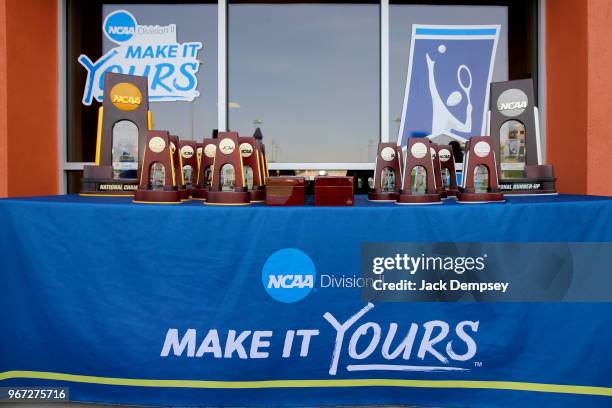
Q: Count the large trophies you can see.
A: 2